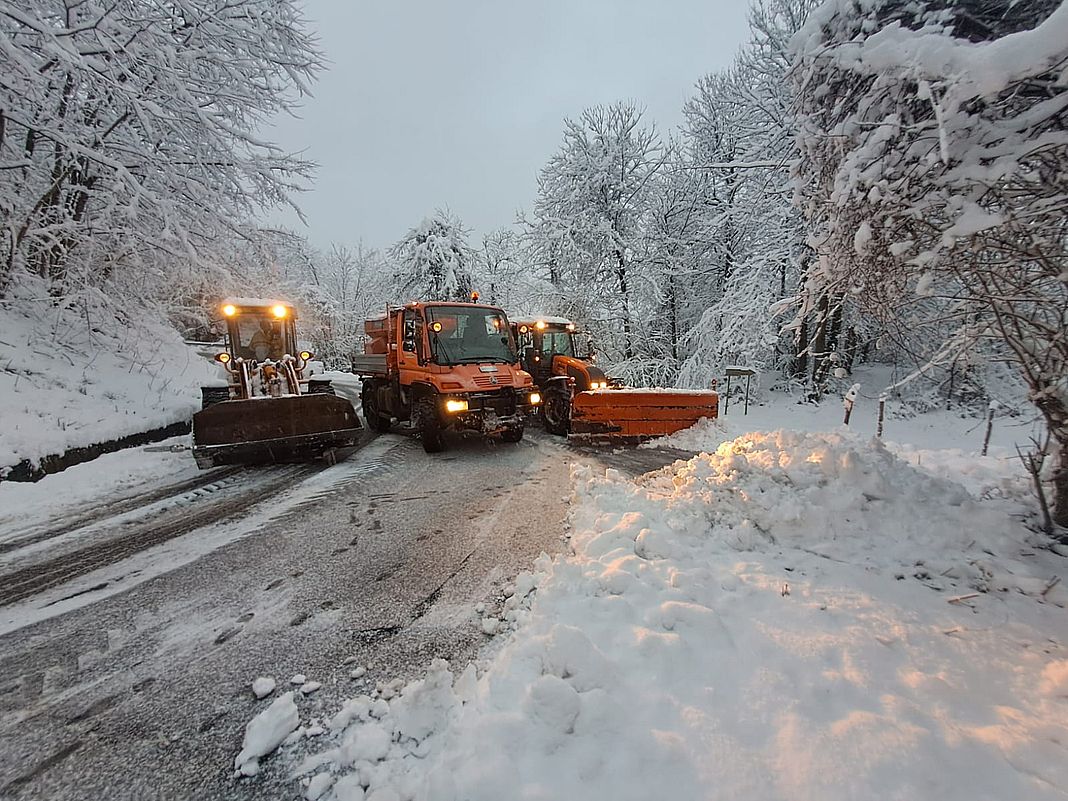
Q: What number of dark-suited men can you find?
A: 0